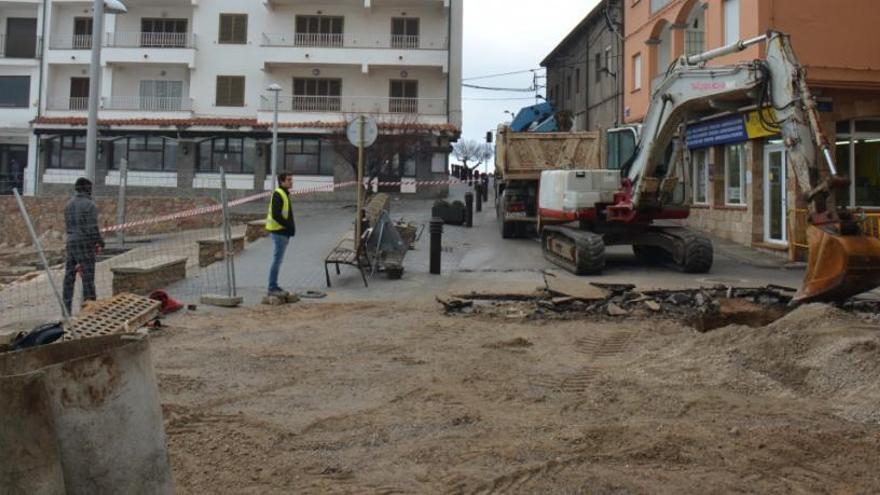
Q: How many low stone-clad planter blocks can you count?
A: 3